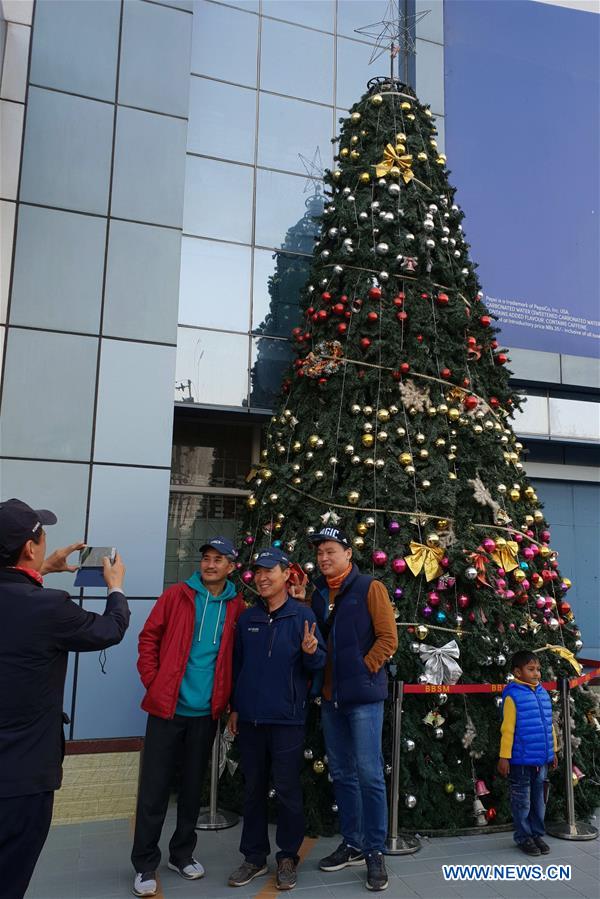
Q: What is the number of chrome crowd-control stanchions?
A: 3